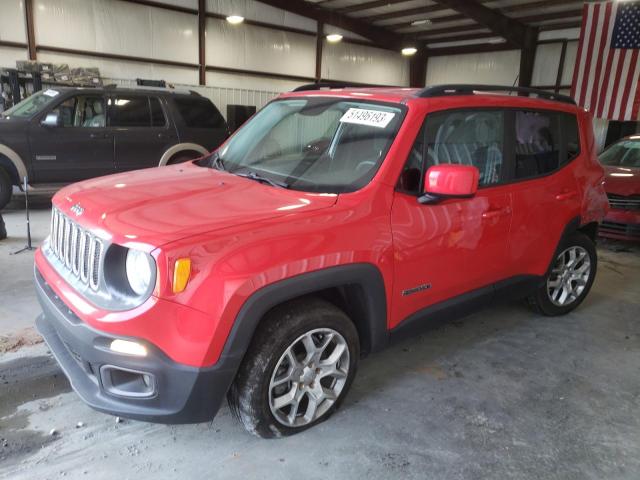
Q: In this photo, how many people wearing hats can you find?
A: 0